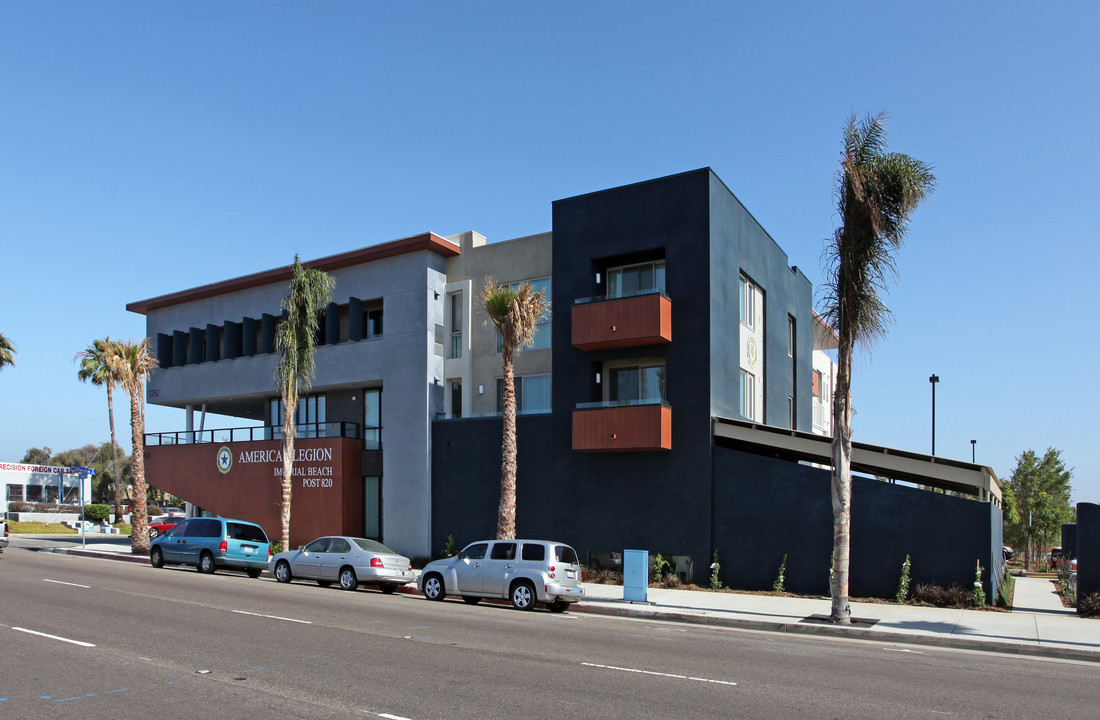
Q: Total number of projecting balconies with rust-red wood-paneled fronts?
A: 2